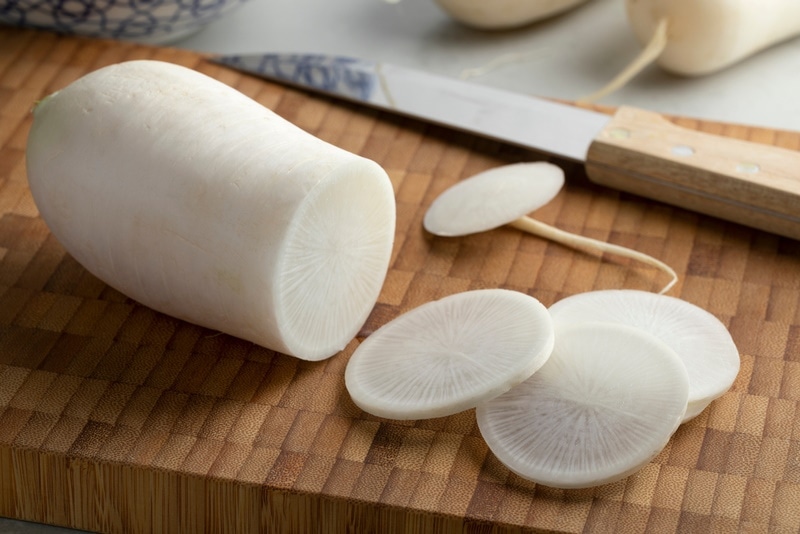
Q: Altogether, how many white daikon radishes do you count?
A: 3